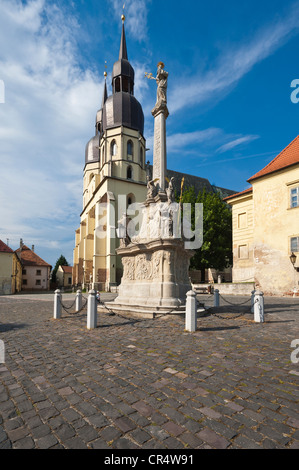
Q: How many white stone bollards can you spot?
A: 7